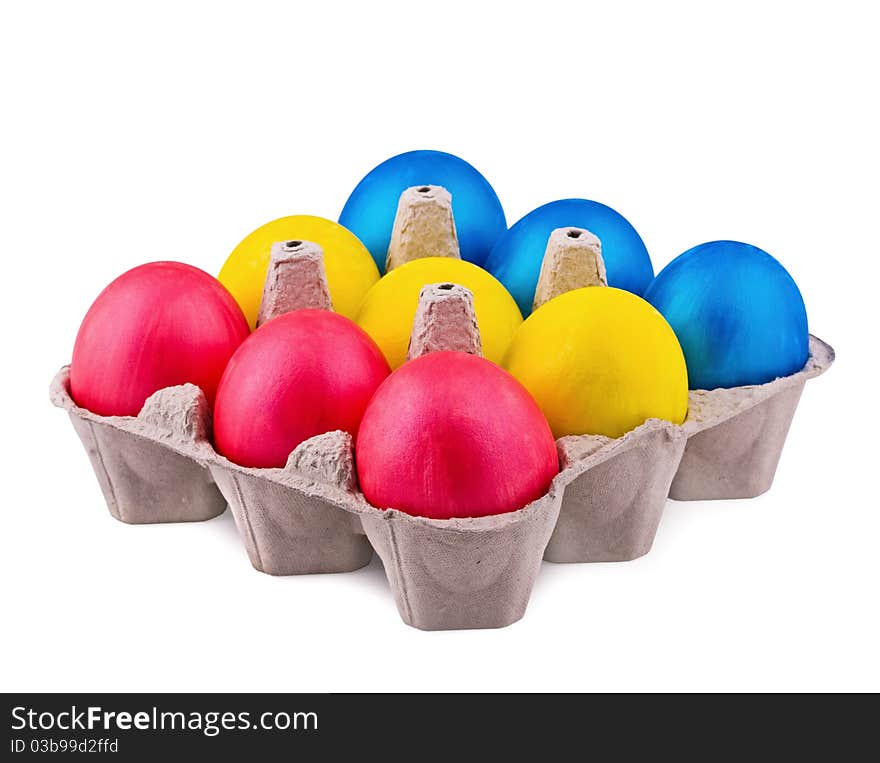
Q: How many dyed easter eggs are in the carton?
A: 9